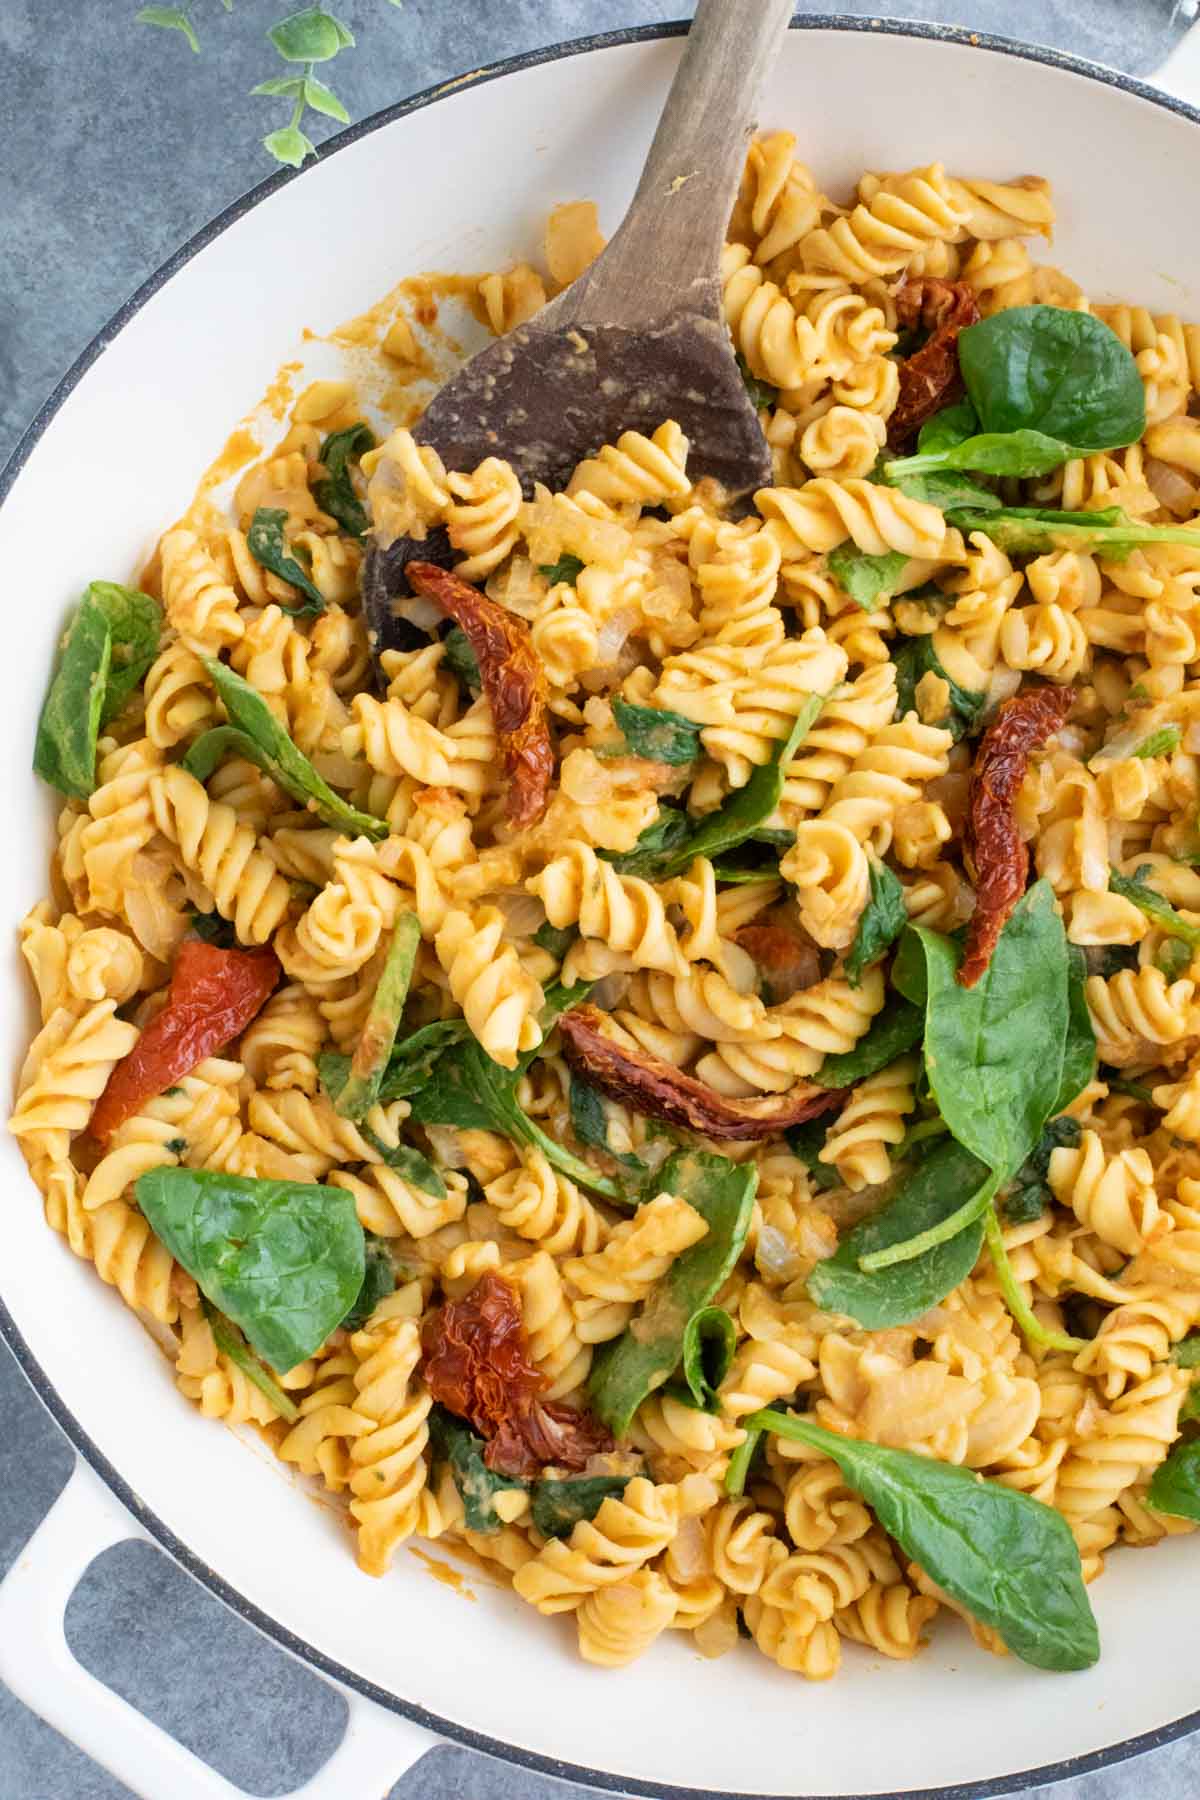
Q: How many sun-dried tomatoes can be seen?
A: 6